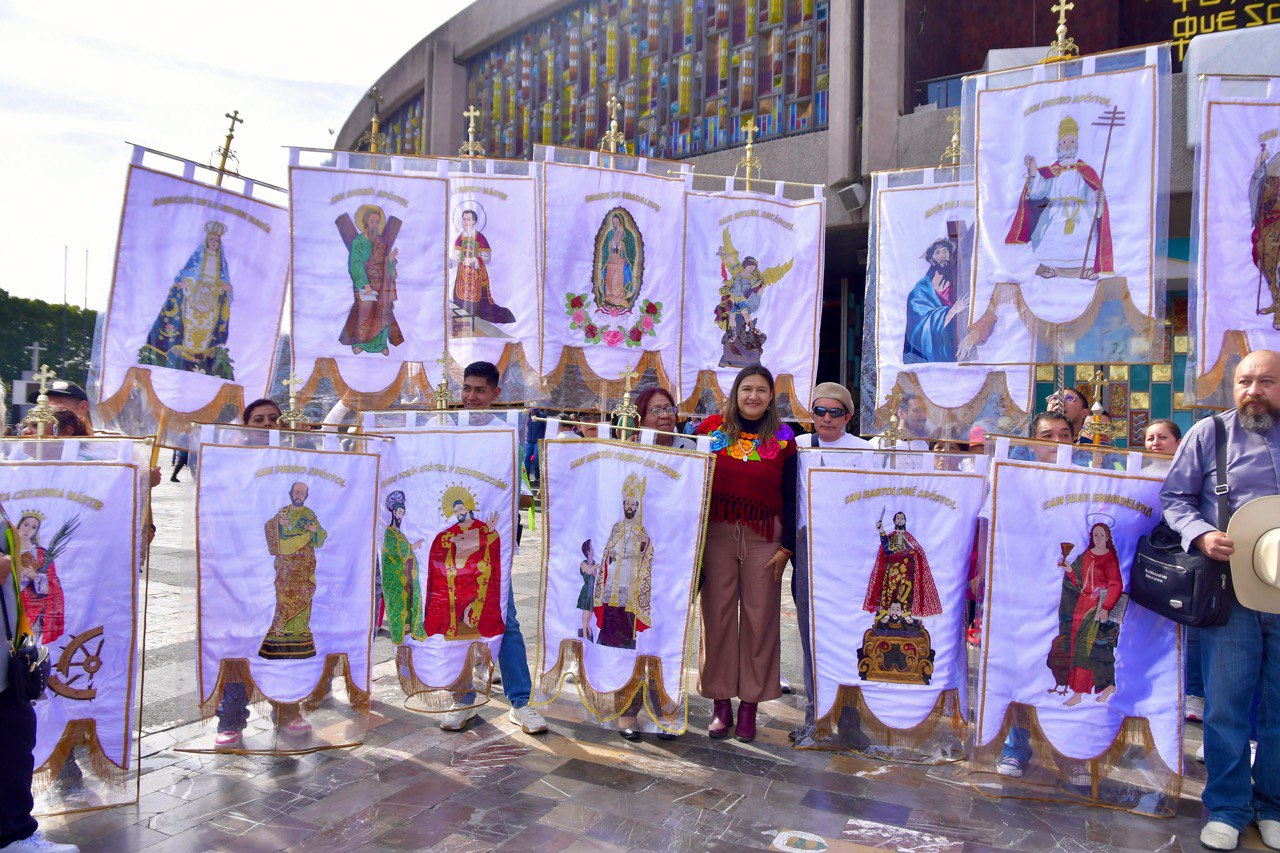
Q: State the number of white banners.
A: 14